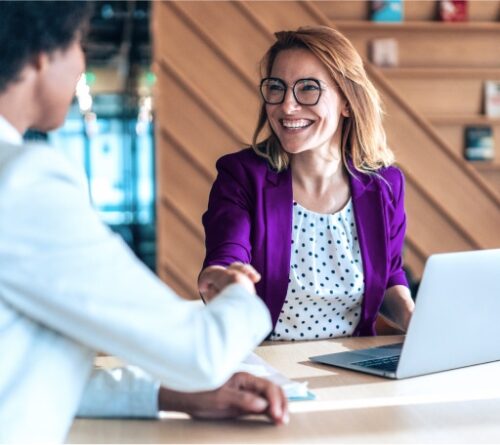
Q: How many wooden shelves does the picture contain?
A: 4